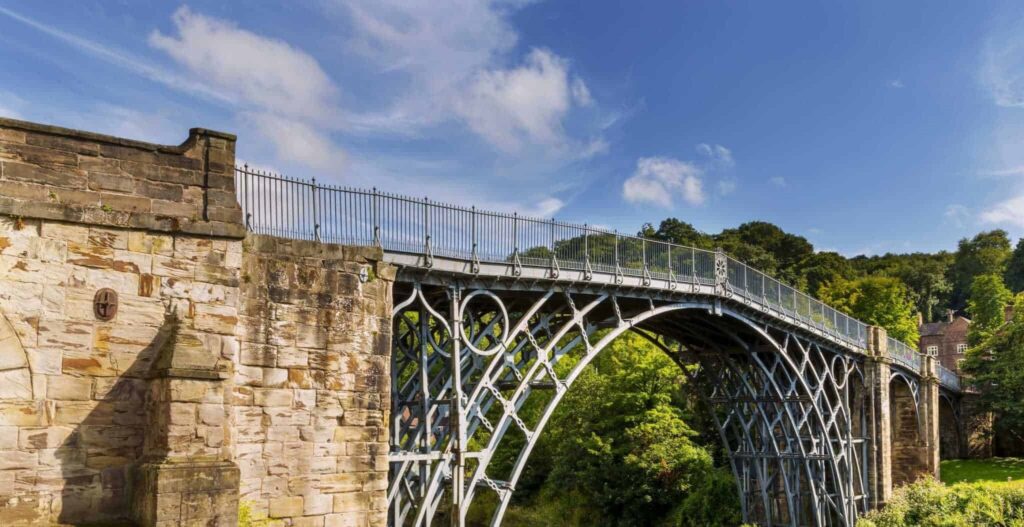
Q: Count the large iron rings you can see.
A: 2